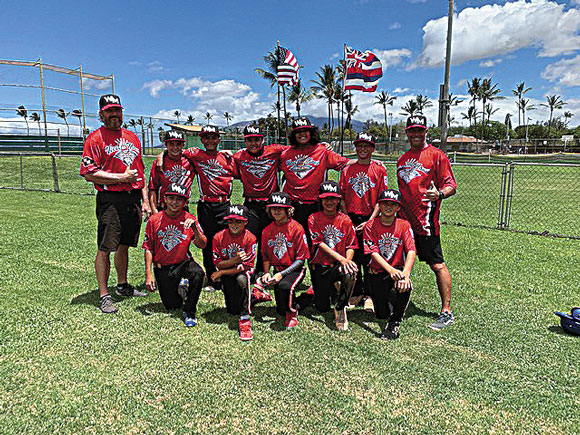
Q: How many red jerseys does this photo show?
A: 12